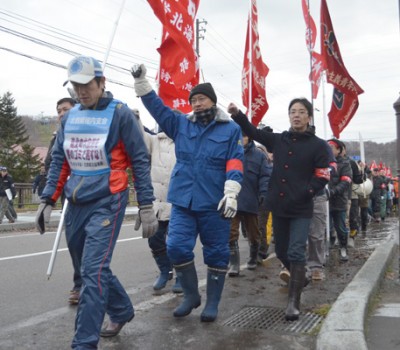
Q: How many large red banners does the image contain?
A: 4